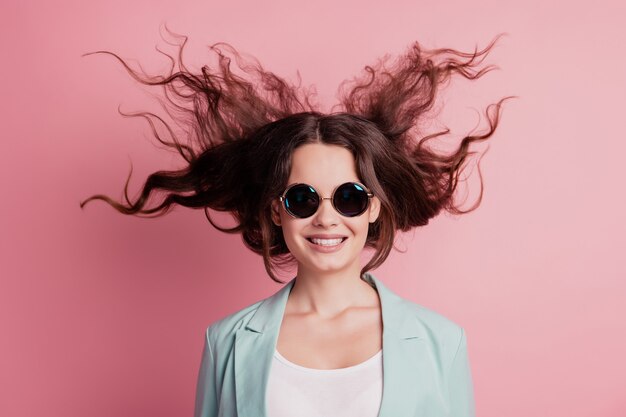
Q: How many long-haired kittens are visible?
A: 0